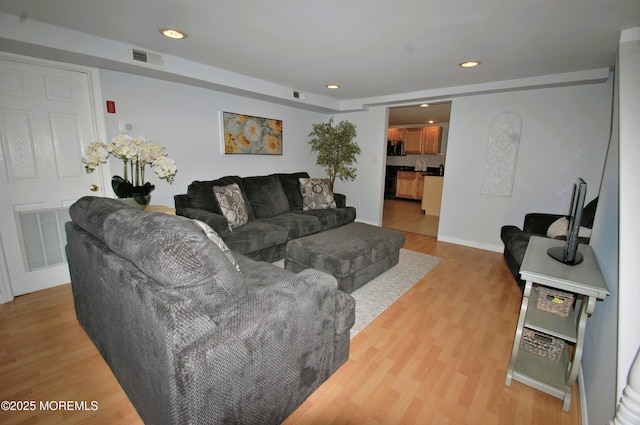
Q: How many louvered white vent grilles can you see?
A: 3